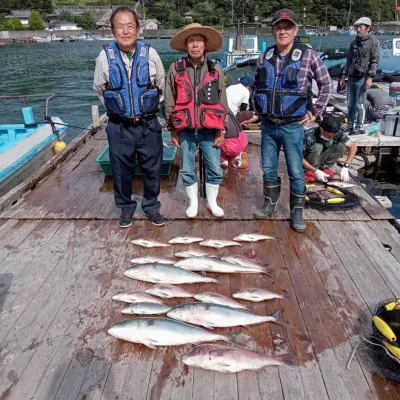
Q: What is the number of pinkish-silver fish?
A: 12